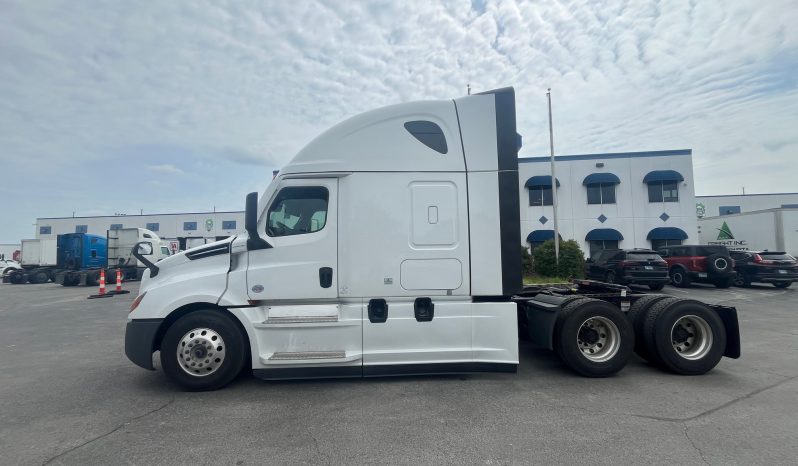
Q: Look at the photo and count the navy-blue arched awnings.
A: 6